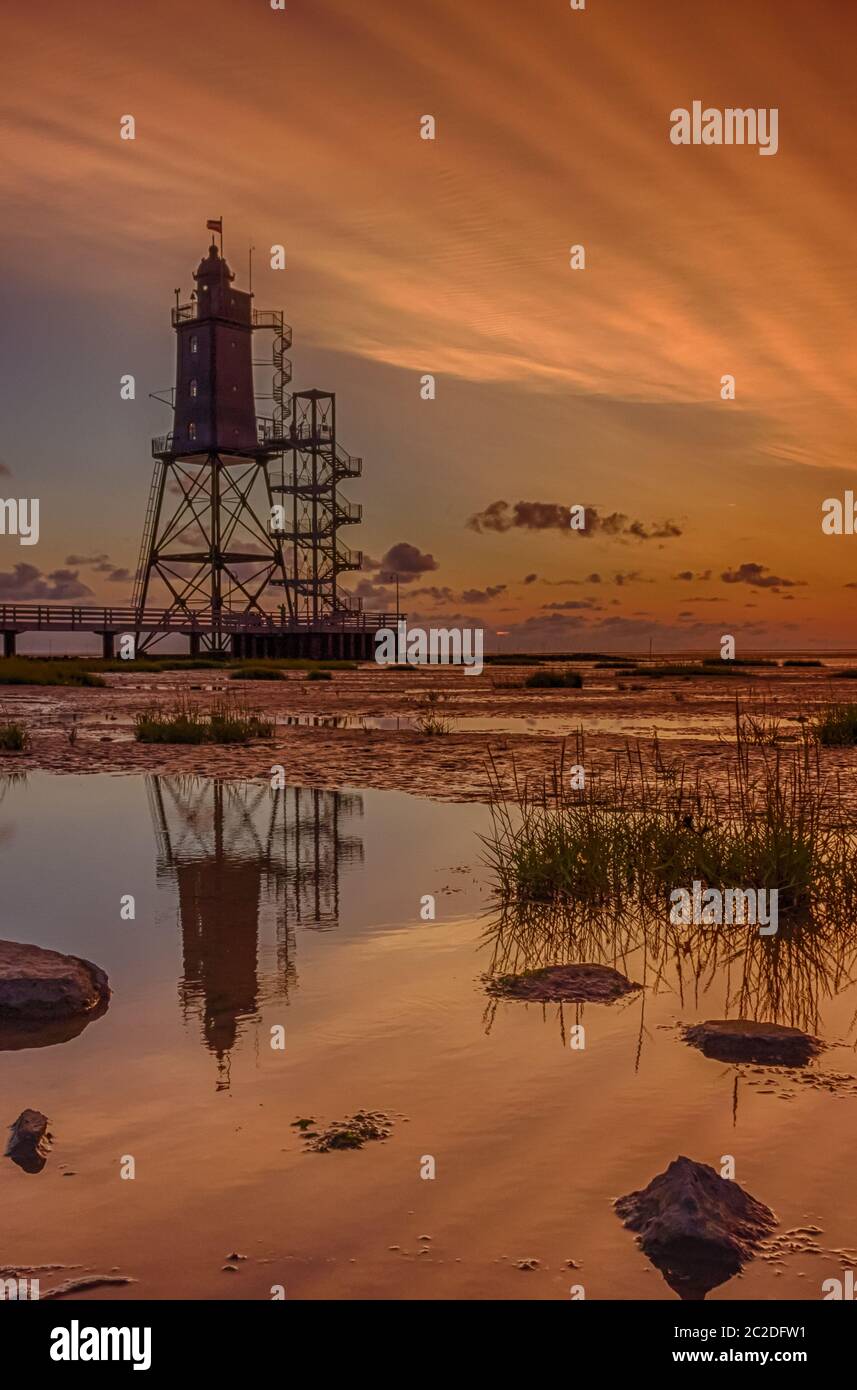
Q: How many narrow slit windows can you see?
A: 3